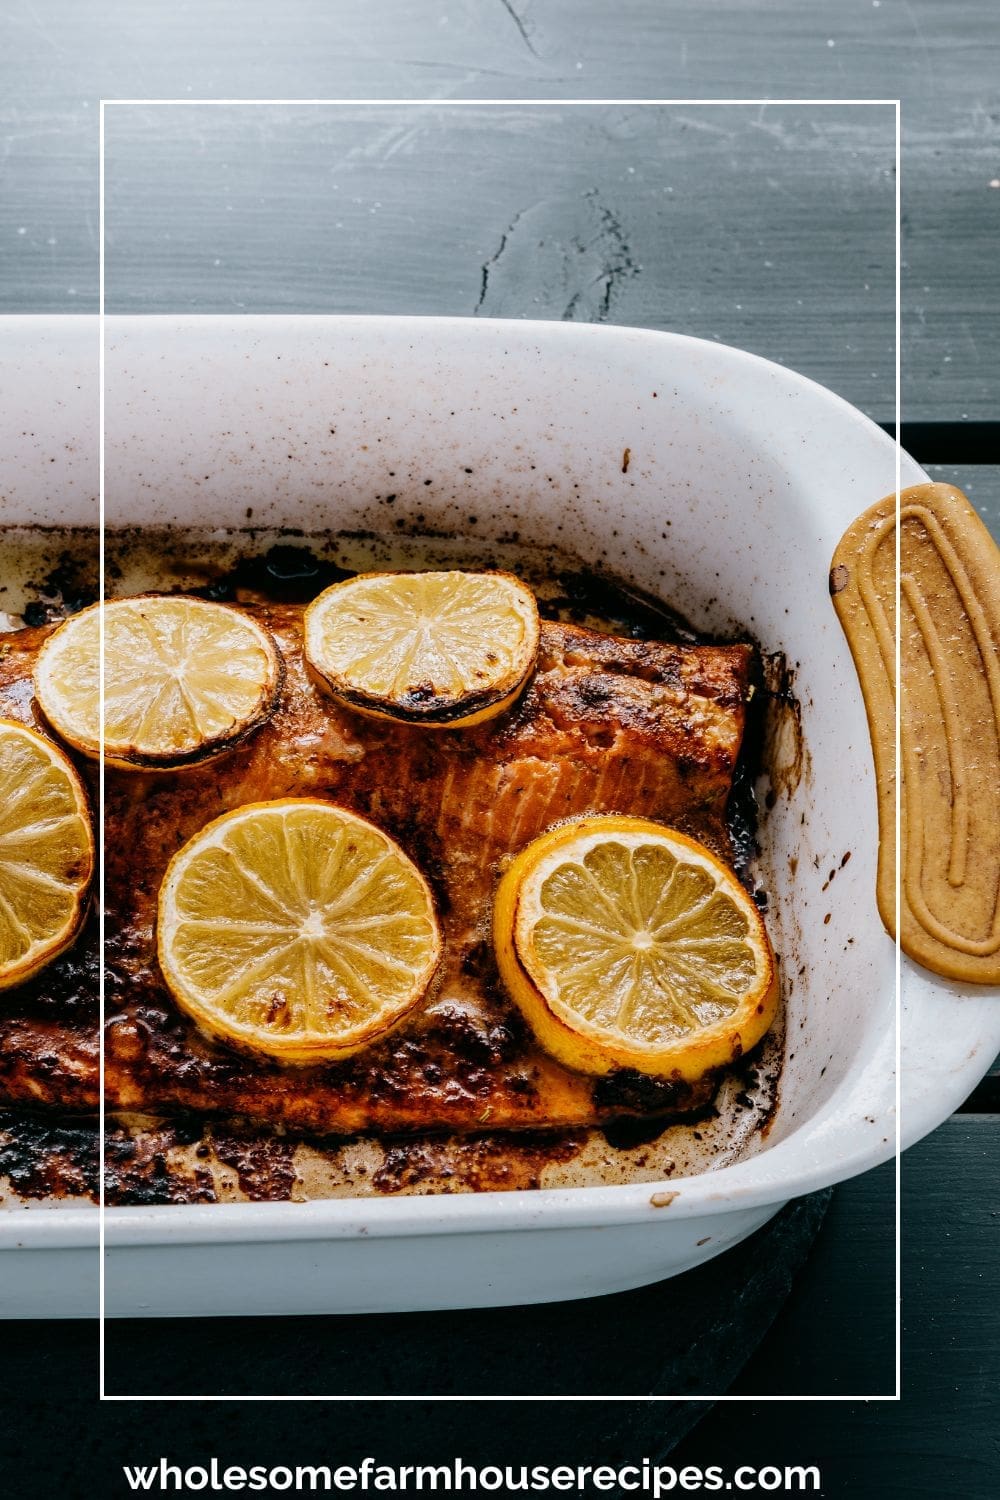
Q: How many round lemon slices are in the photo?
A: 5